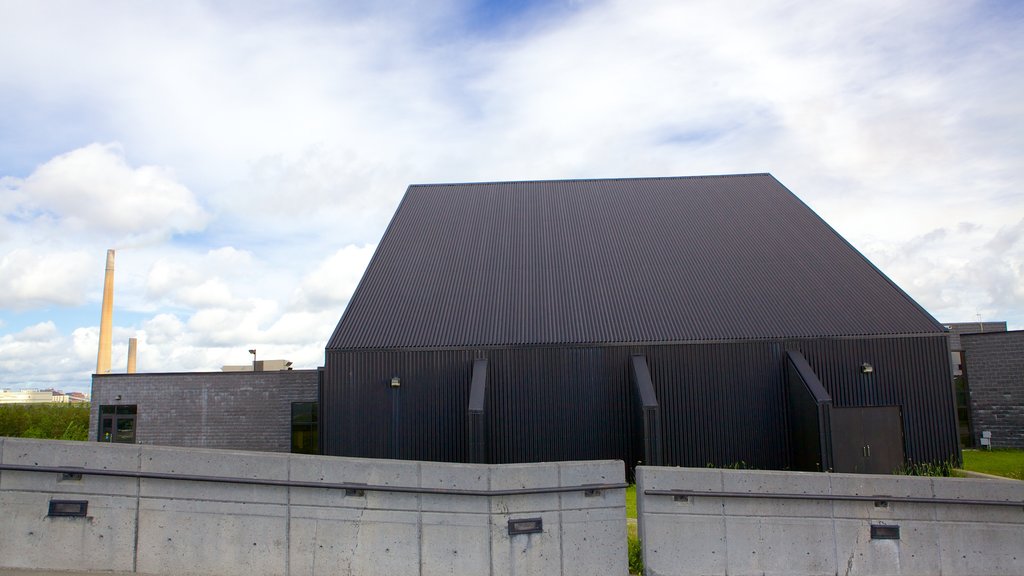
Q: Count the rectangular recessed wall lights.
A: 3